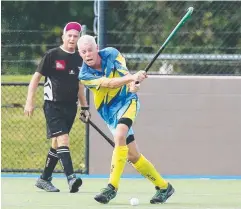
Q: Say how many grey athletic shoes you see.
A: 2